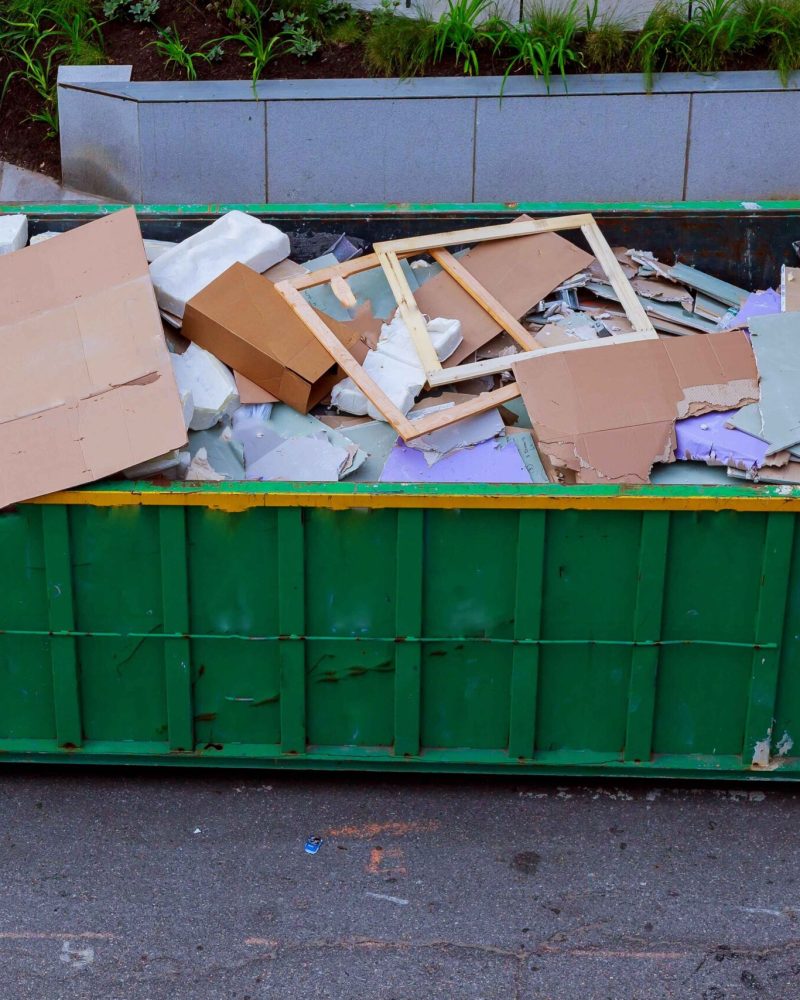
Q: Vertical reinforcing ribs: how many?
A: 7